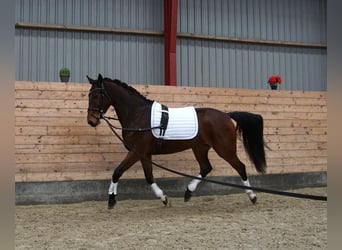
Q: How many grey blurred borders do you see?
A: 2